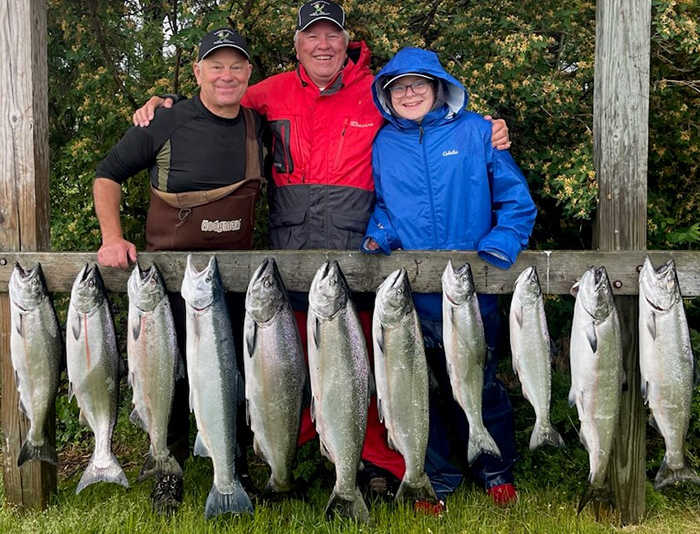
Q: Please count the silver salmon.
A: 11